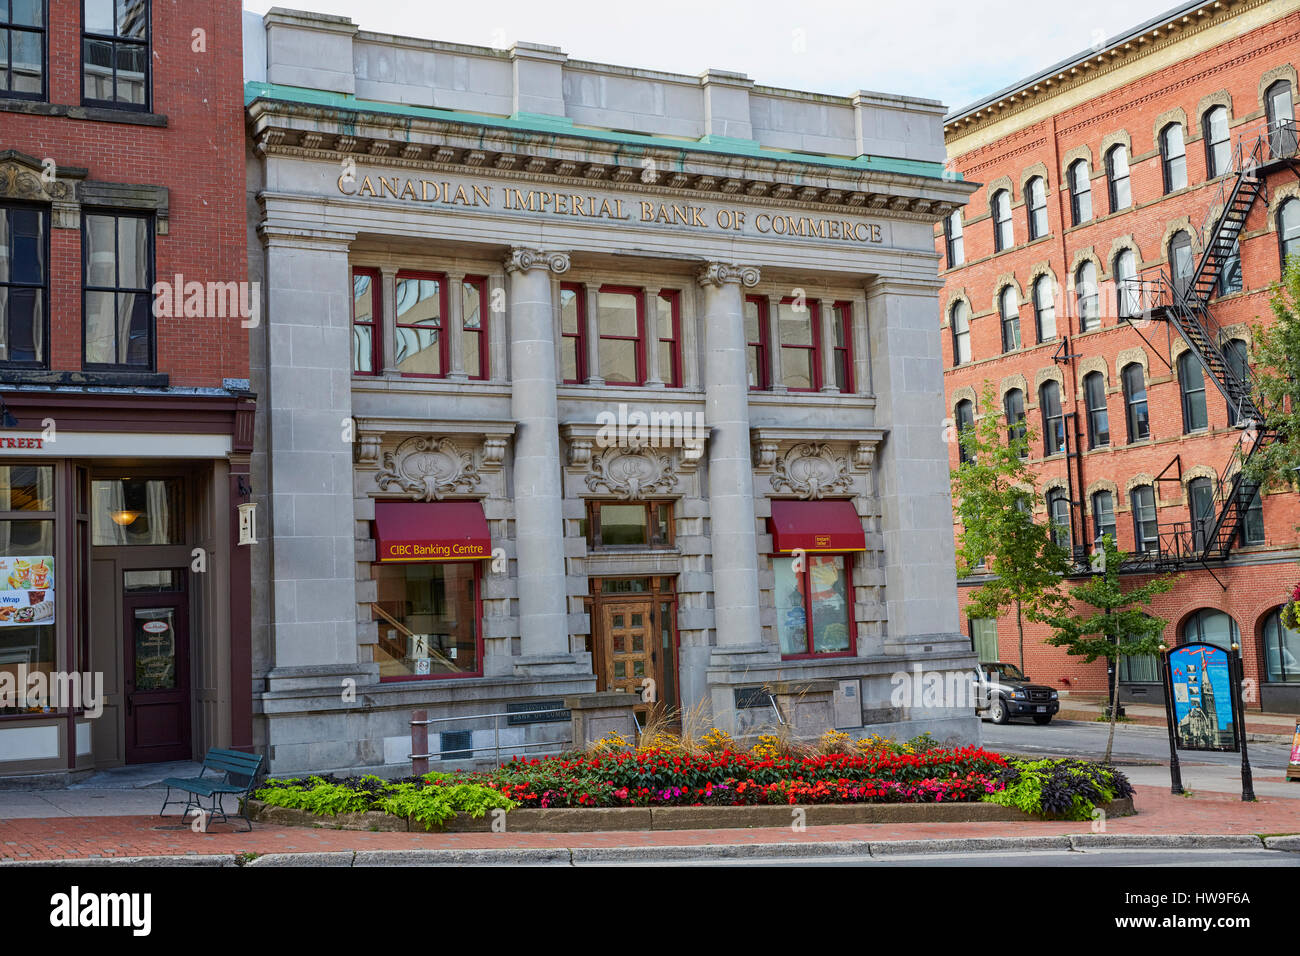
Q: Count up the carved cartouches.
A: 3